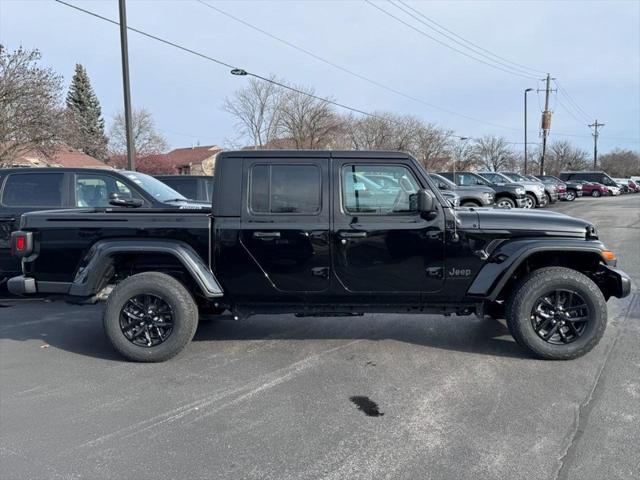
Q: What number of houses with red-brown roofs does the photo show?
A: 2